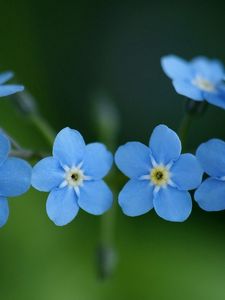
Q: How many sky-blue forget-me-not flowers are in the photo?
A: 6